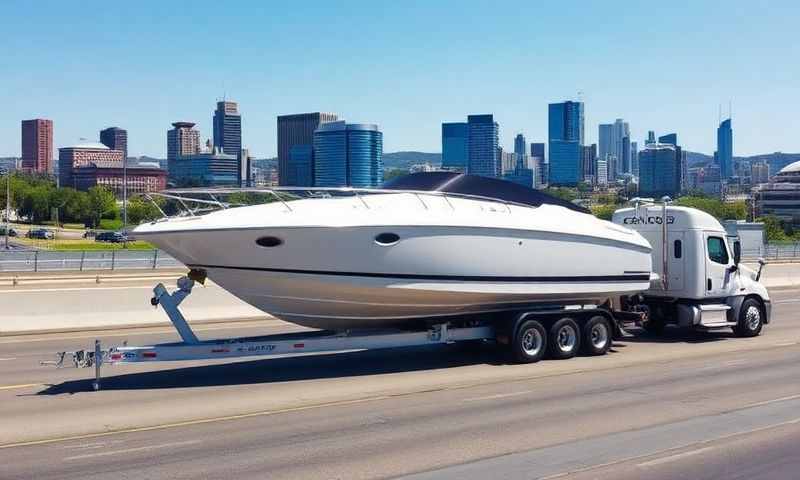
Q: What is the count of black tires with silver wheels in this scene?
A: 4